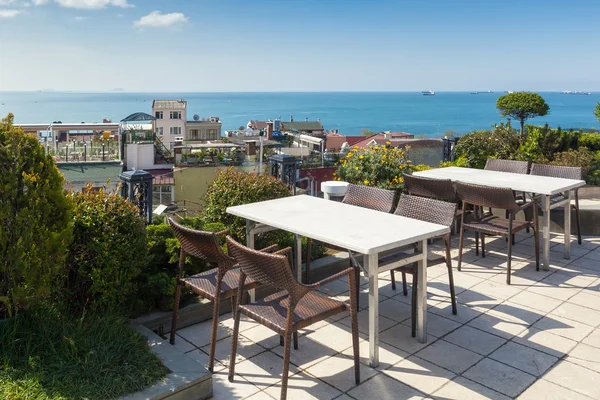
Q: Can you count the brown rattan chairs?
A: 8